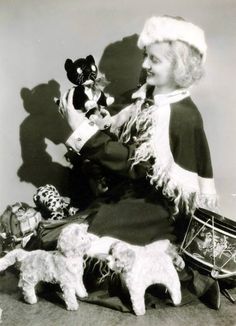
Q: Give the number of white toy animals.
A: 2